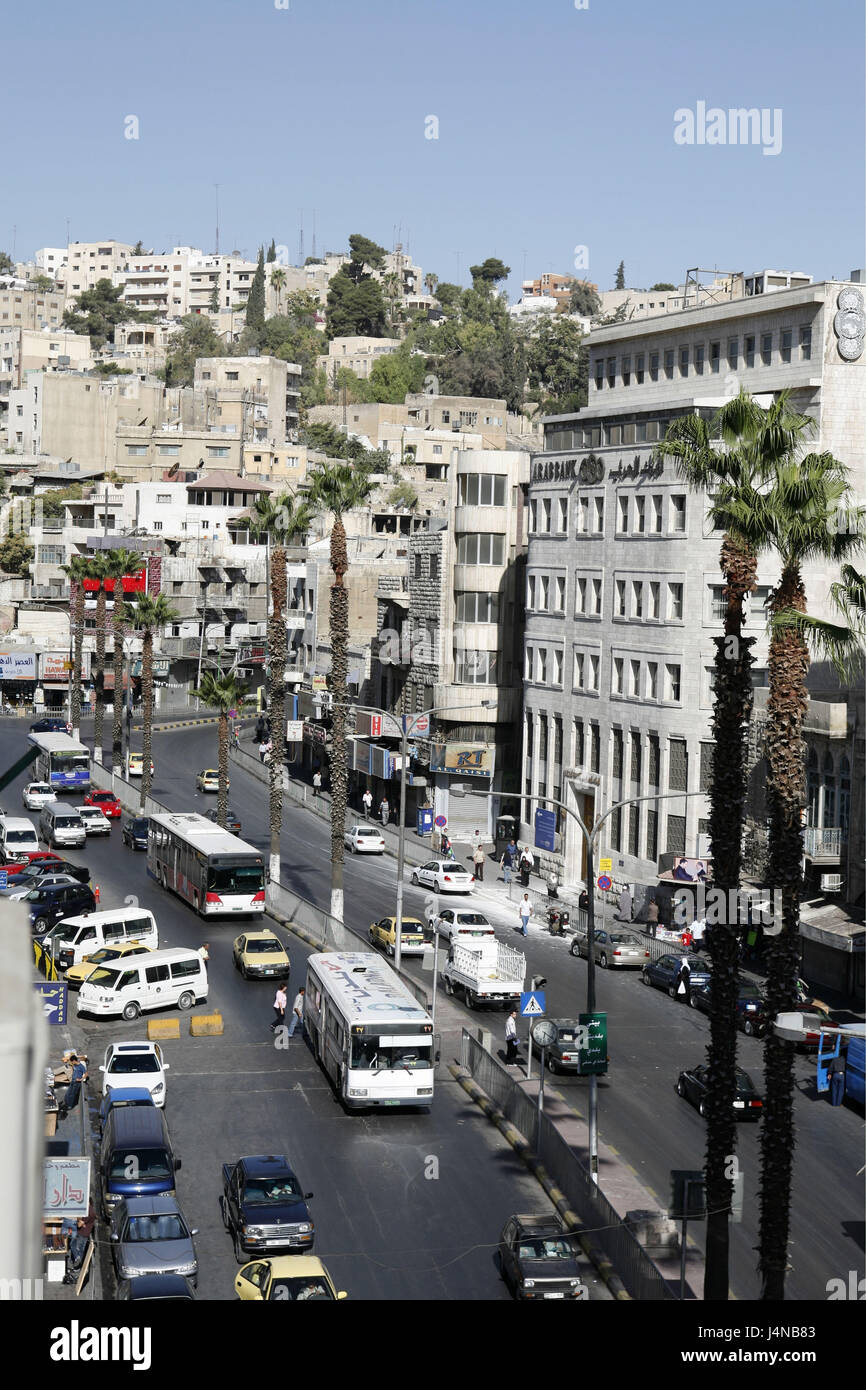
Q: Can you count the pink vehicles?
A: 0